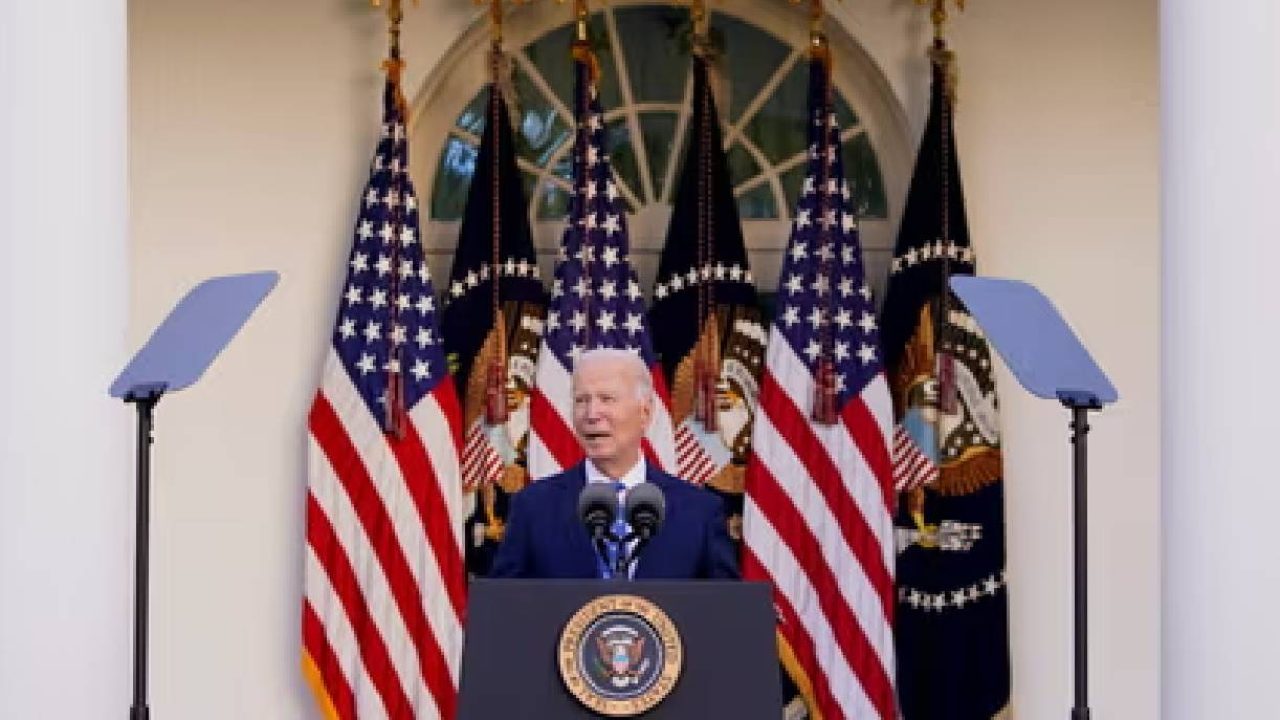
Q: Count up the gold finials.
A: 6